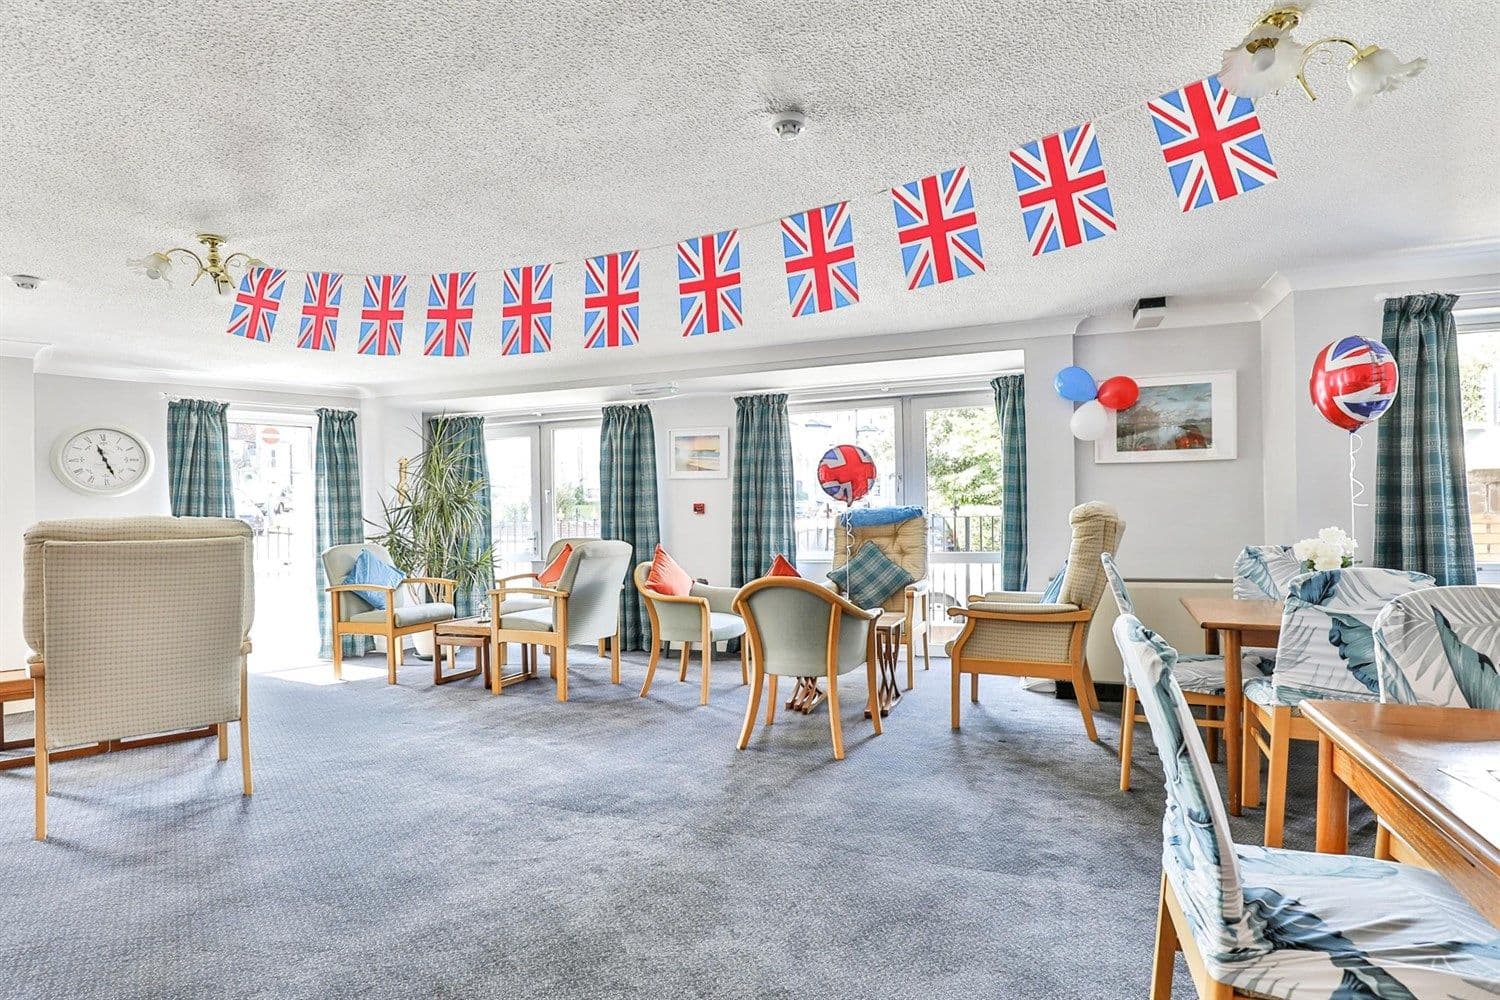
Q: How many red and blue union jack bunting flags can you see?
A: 11